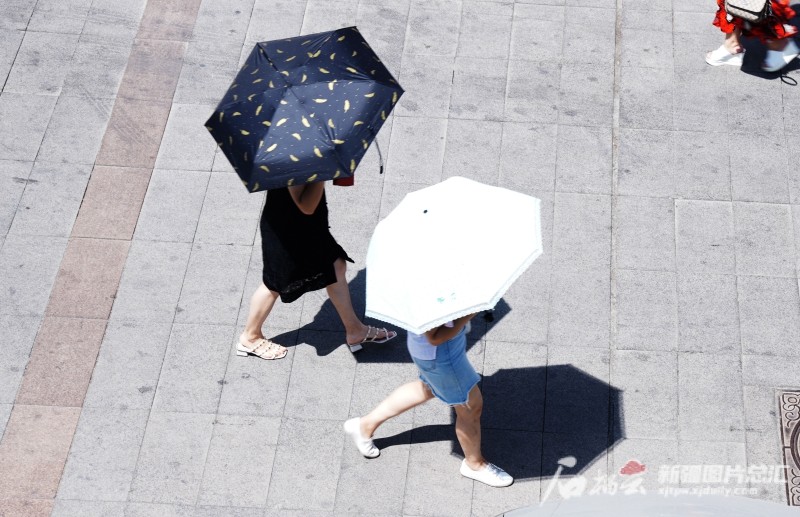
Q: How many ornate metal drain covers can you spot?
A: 1